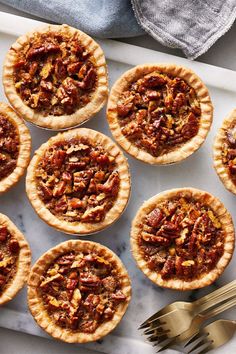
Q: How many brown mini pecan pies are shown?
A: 8